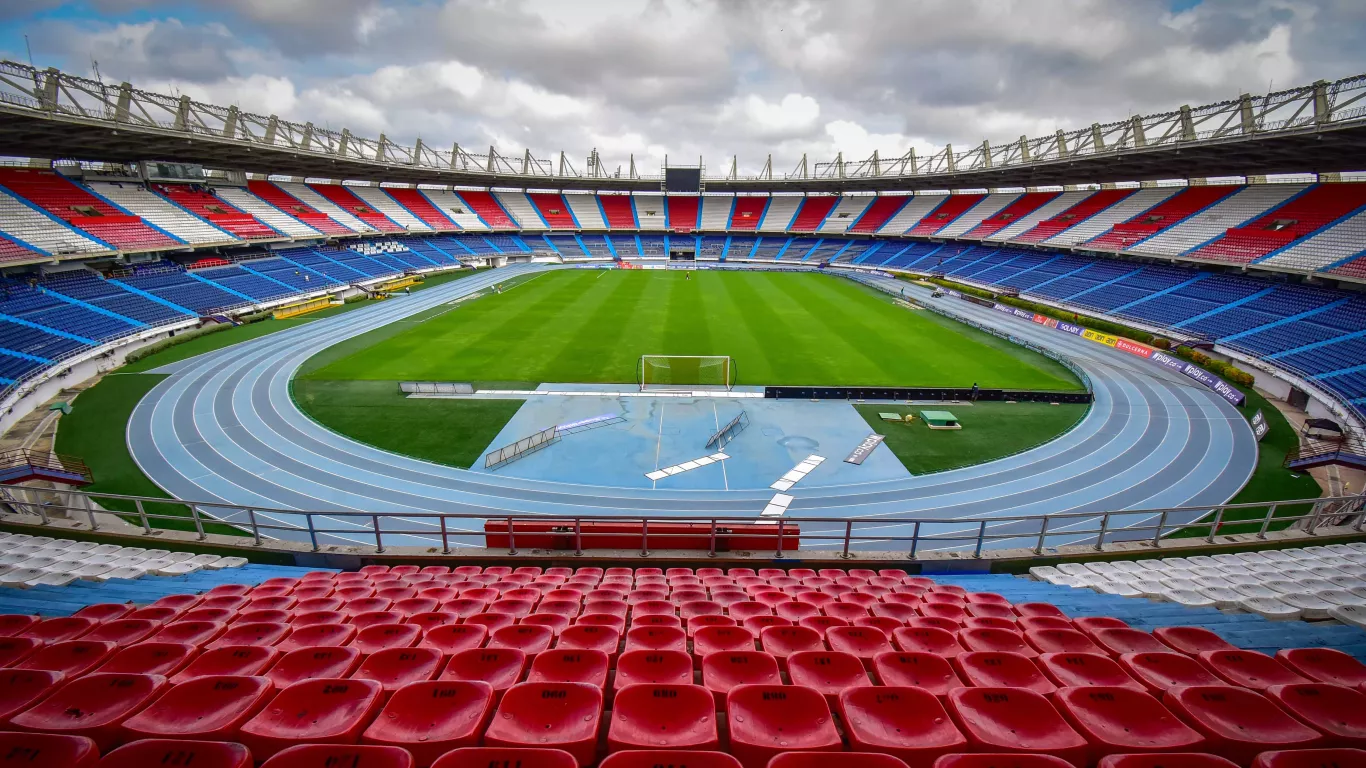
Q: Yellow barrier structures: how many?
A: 2